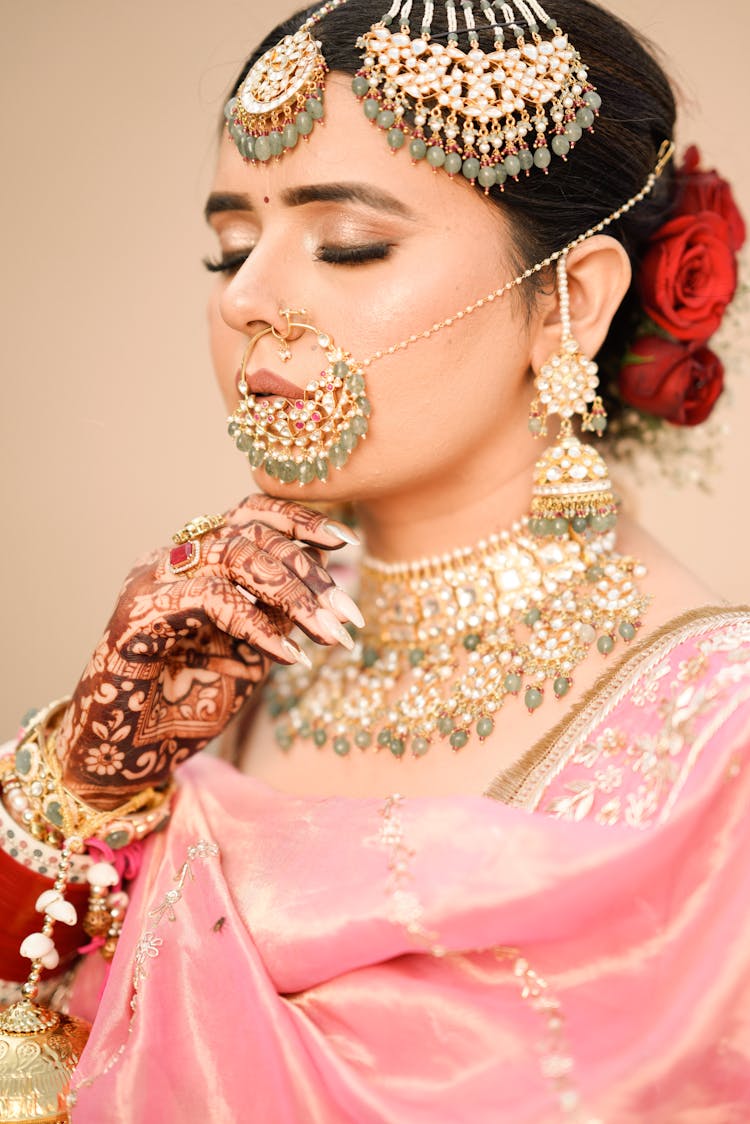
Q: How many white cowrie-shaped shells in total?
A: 5